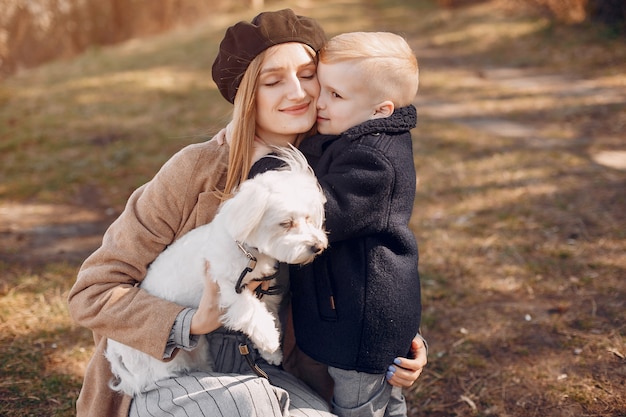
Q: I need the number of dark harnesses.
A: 1